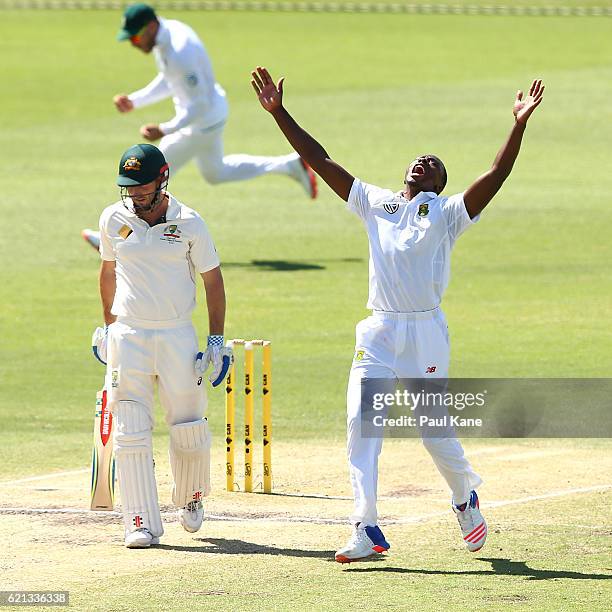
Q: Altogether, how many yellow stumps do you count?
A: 3